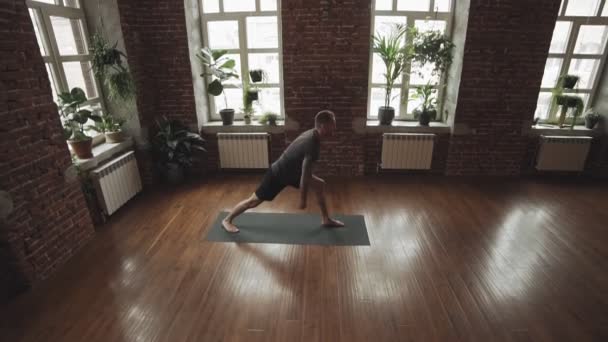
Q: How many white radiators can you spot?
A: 4